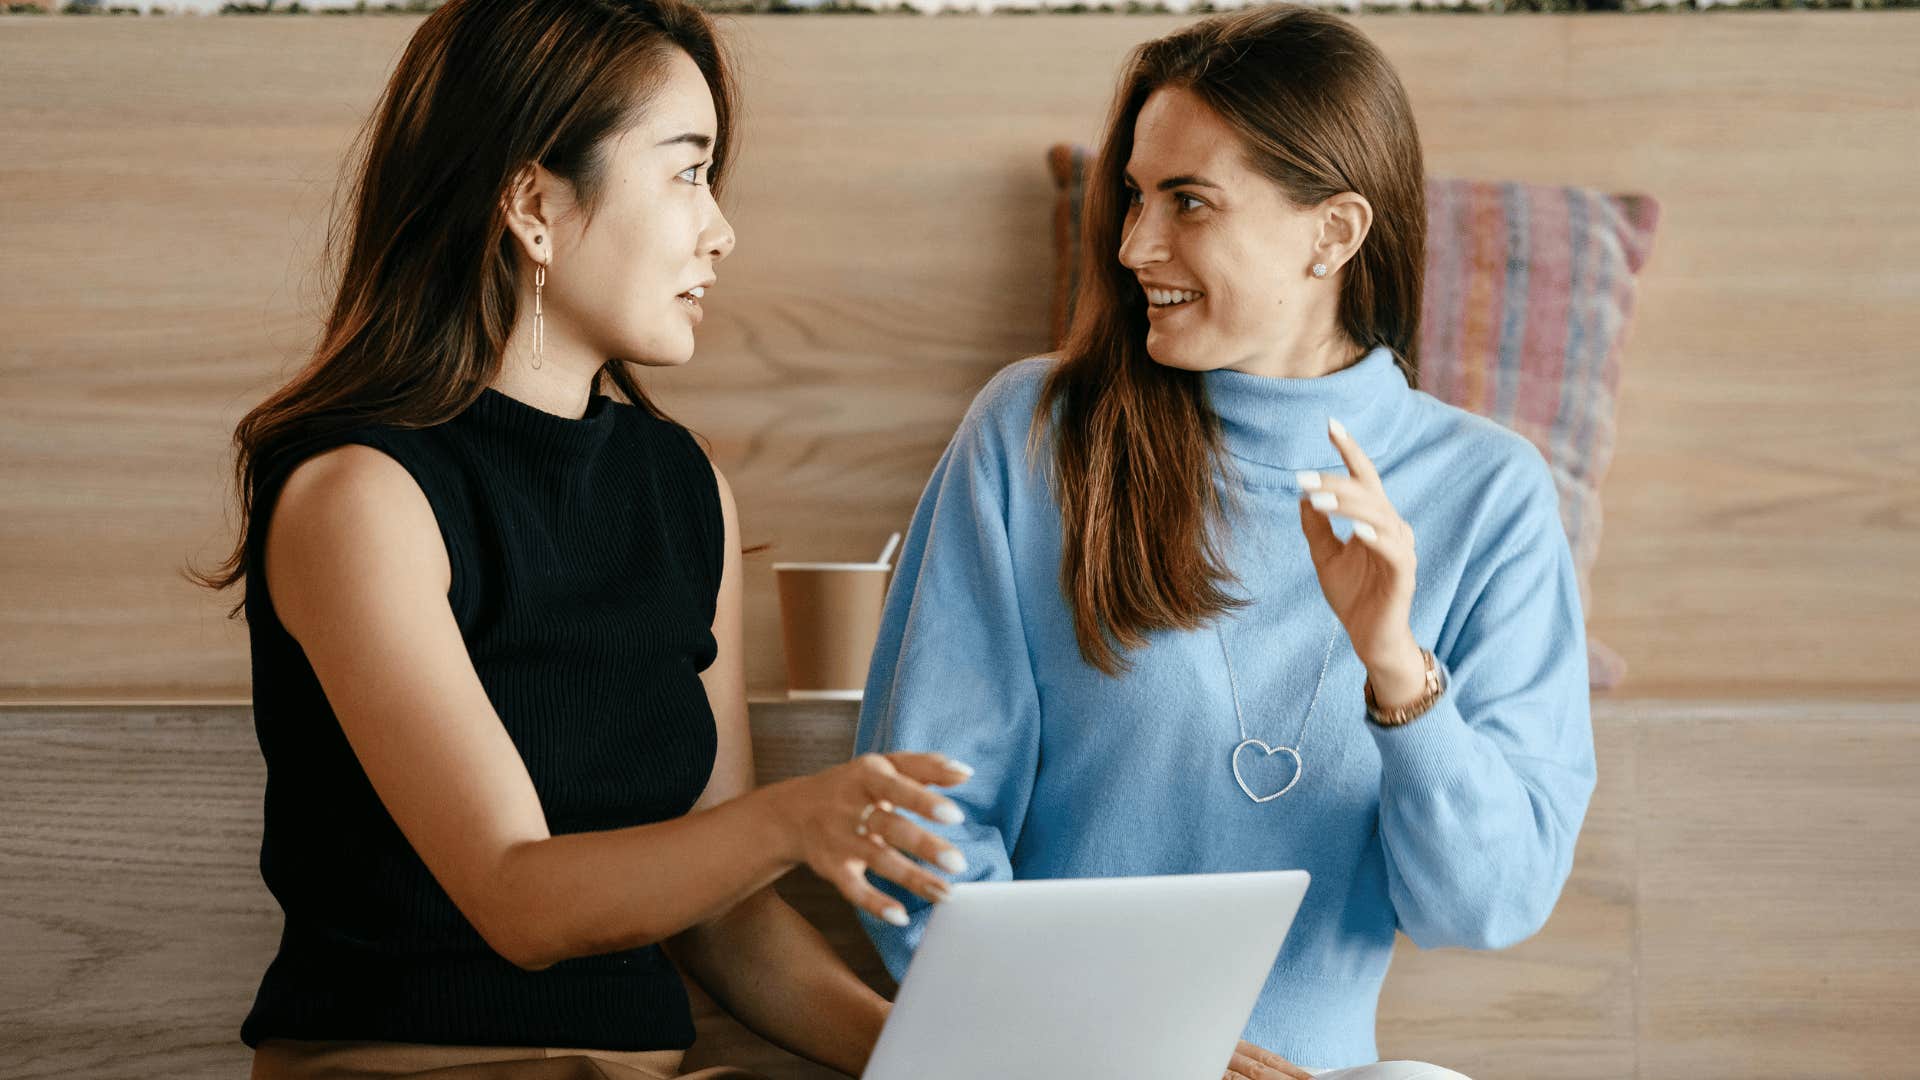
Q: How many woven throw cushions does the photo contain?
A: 1